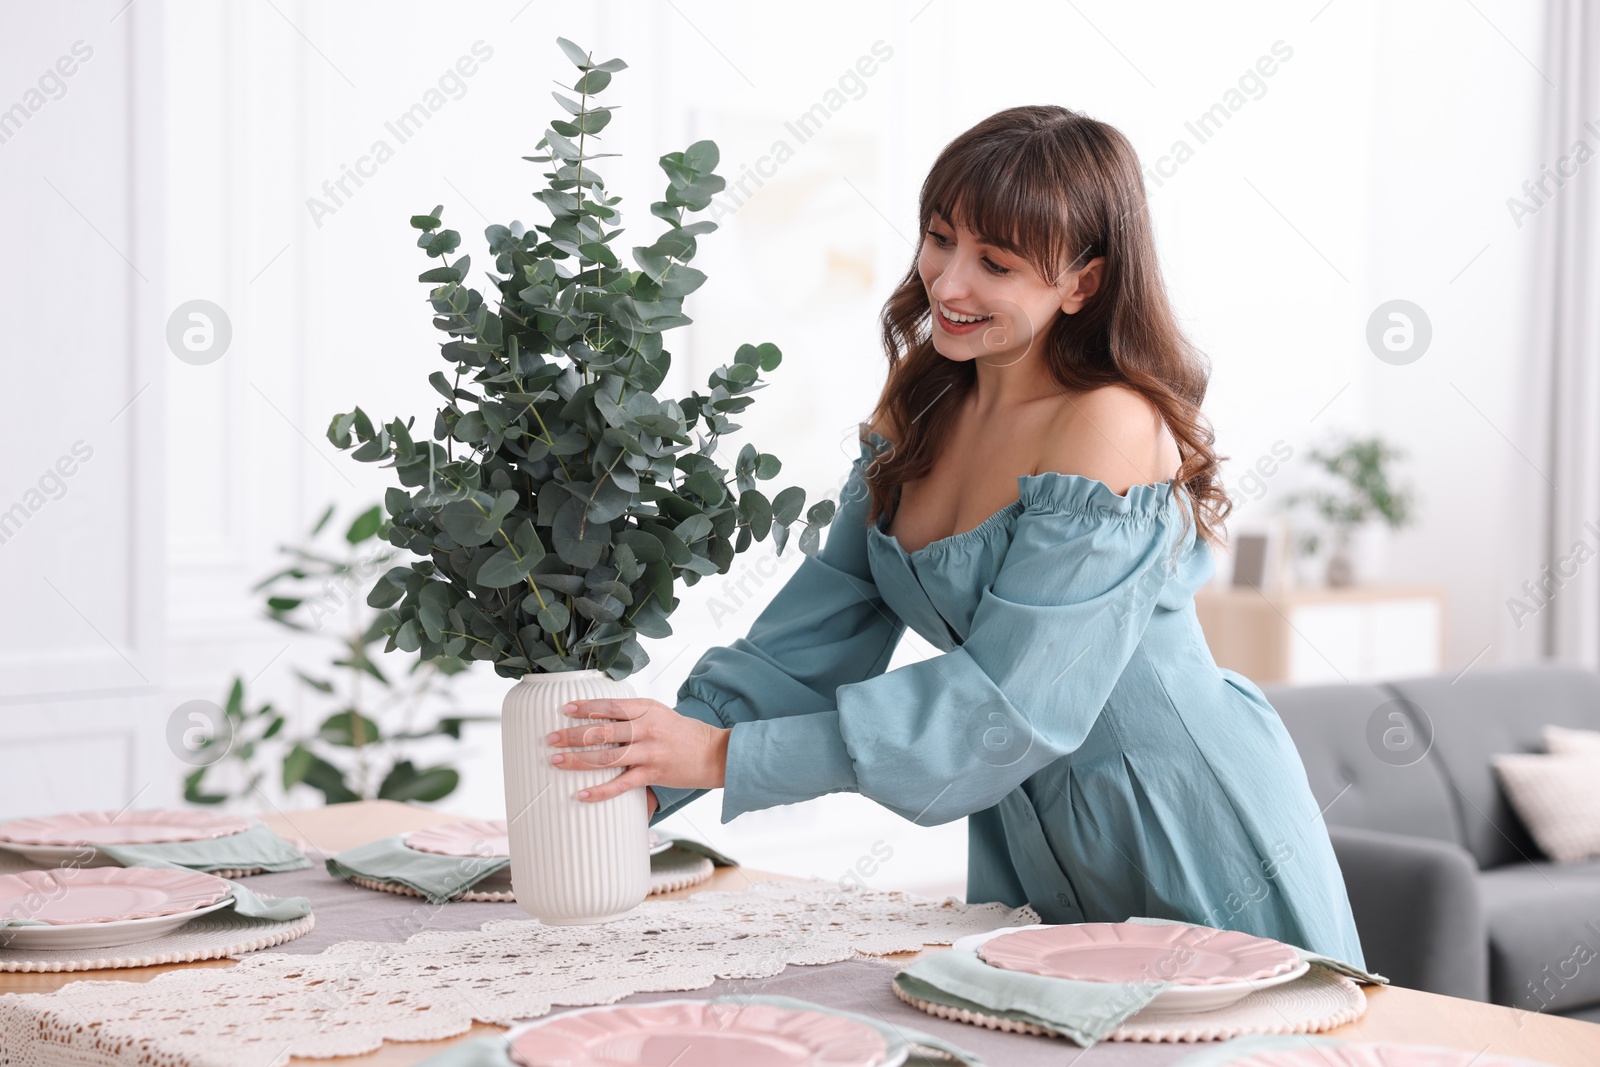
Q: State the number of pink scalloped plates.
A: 6